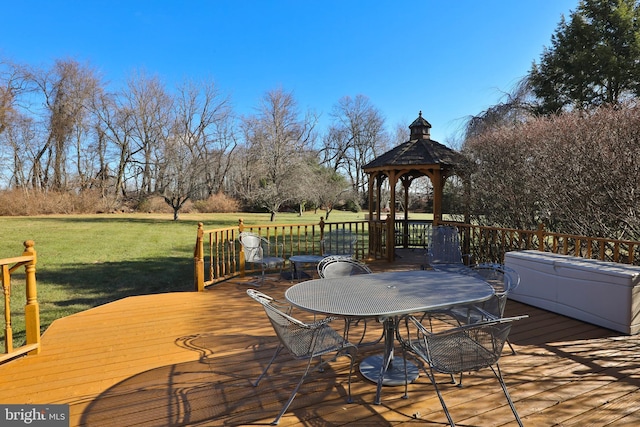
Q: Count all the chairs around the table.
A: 4